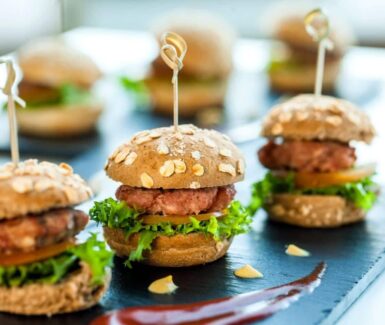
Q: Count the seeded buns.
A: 3